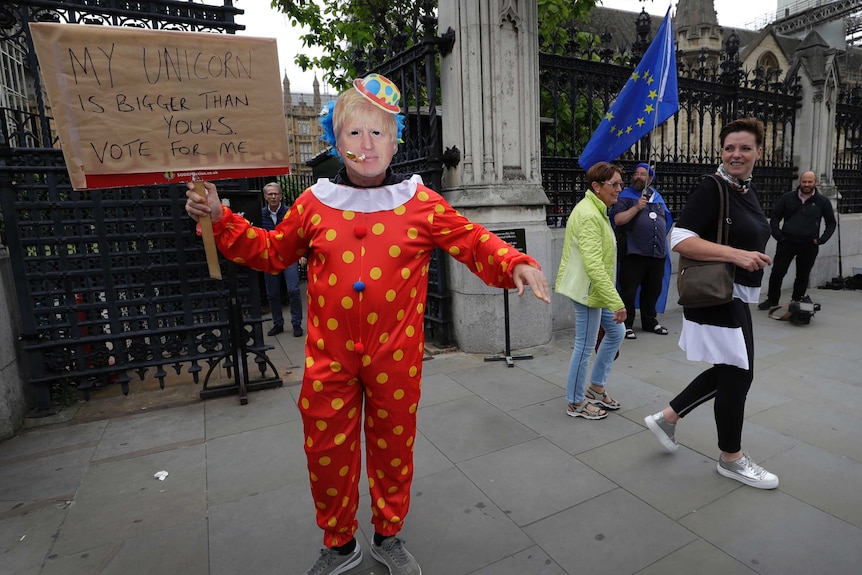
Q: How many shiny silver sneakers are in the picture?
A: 2